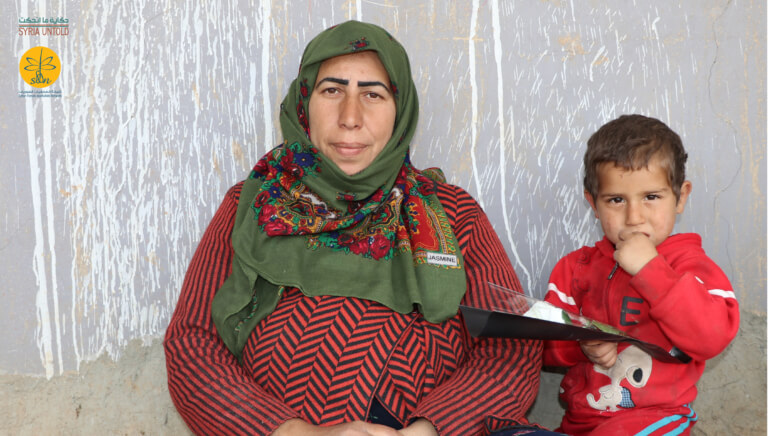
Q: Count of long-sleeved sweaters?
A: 2